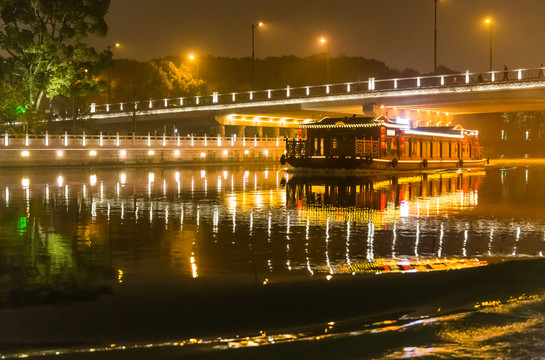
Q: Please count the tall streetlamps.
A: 6